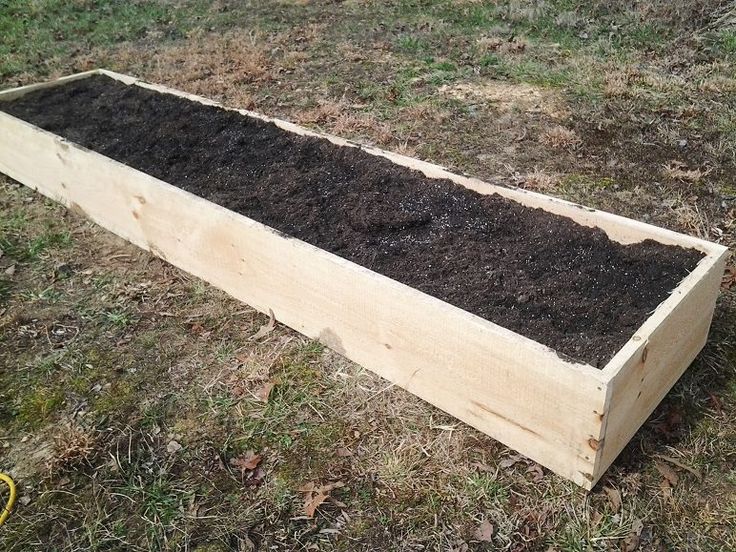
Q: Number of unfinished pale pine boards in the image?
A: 4